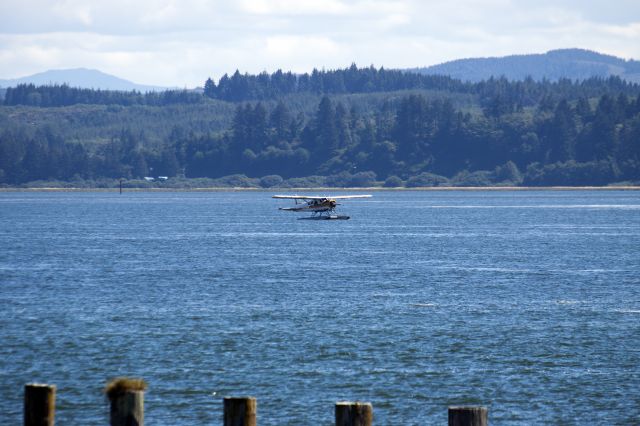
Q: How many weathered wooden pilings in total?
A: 5